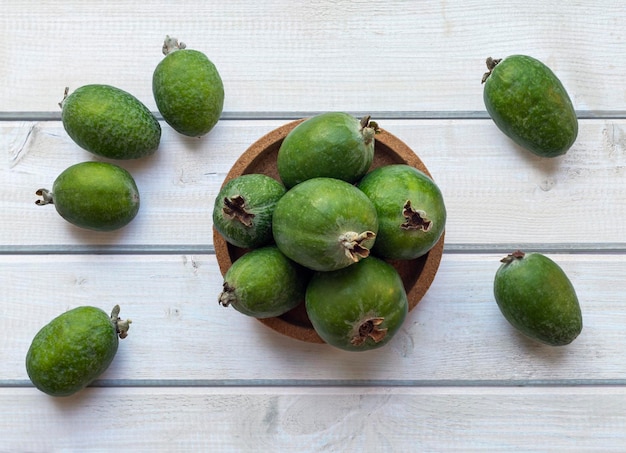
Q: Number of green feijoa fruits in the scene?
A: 12